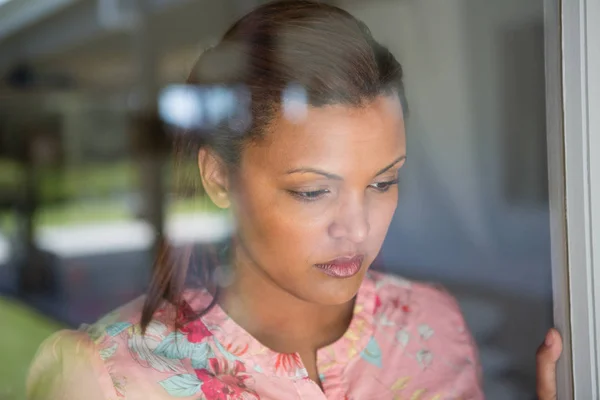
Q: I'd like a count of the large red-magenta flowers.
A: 2